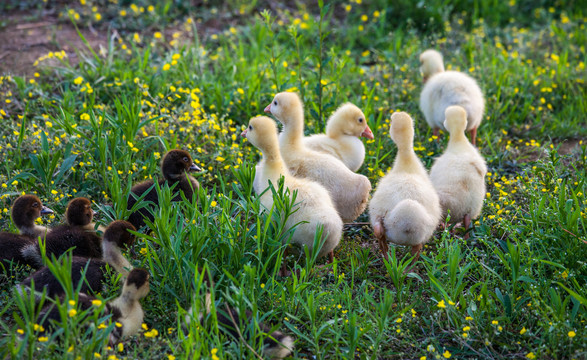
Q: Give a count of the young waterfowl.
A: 12